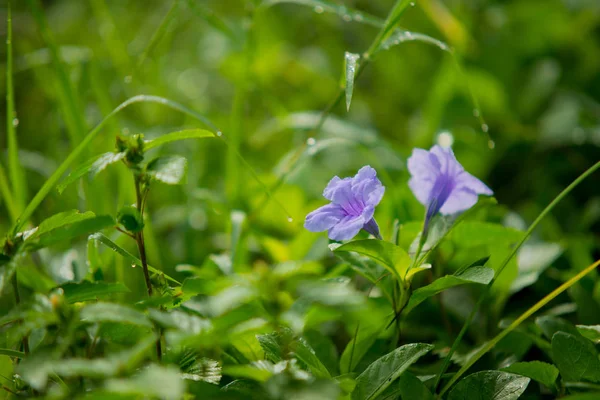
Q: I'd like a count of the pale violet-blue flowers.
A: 2